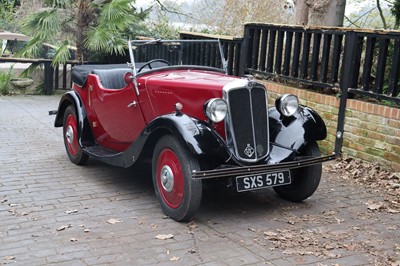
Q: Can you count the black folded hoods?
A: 1